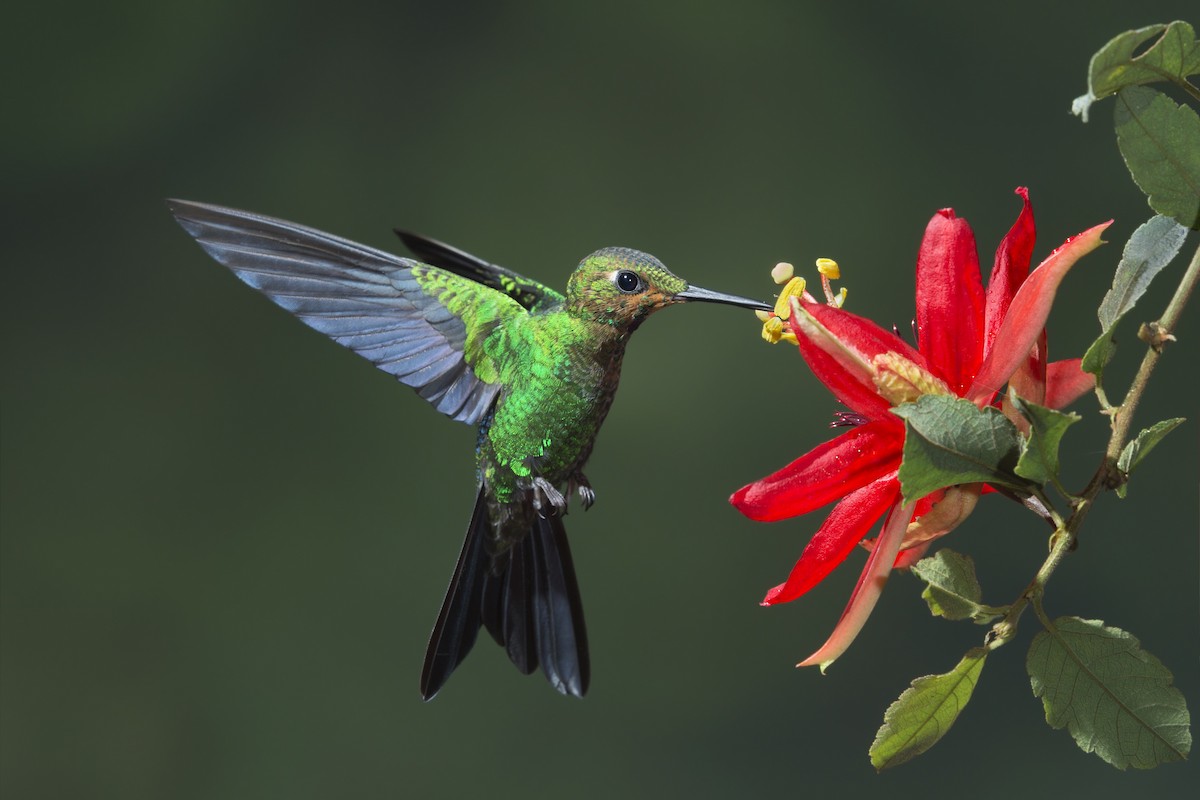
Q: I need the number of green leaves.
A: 9